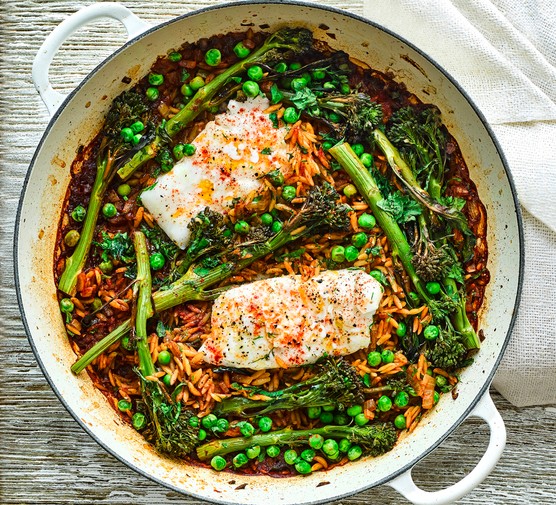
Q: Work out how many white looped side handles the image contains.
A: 2